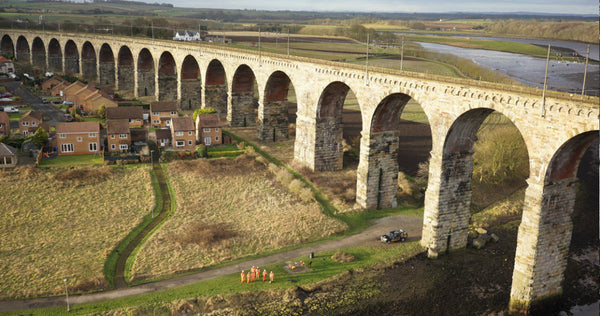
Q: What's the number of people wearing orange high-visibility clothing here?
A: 7